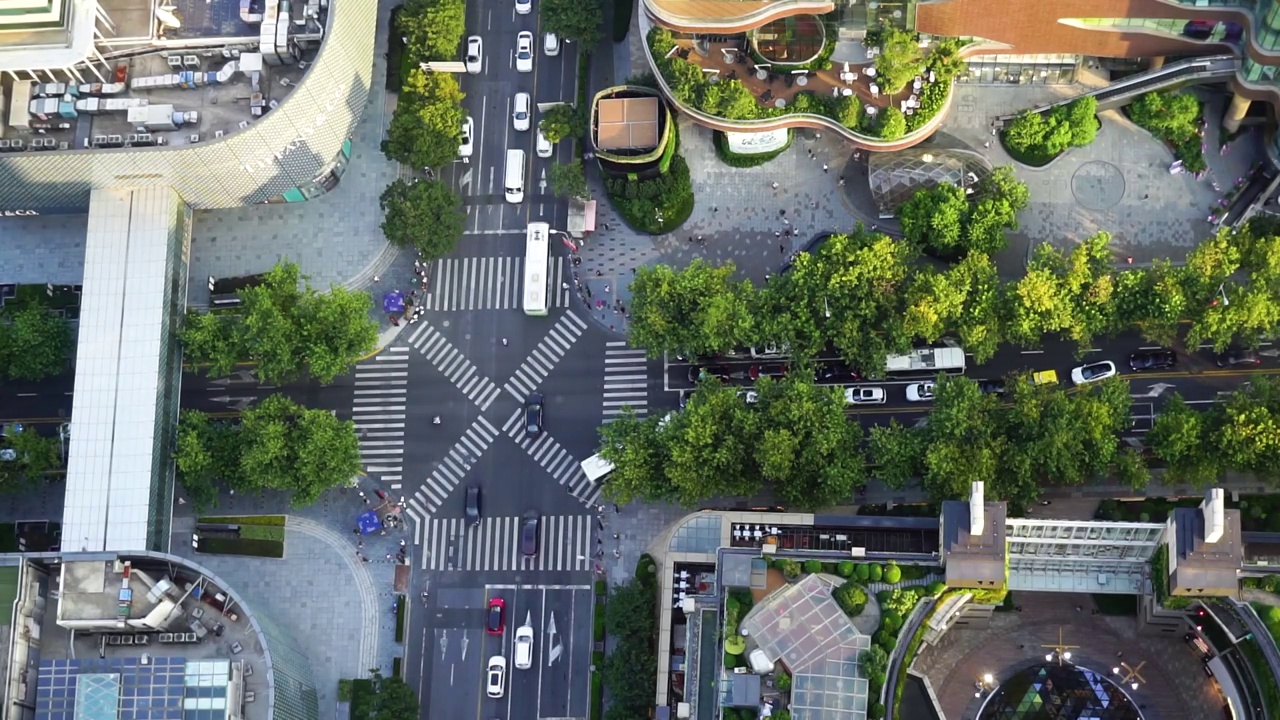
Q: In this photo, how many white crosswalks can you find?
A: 6